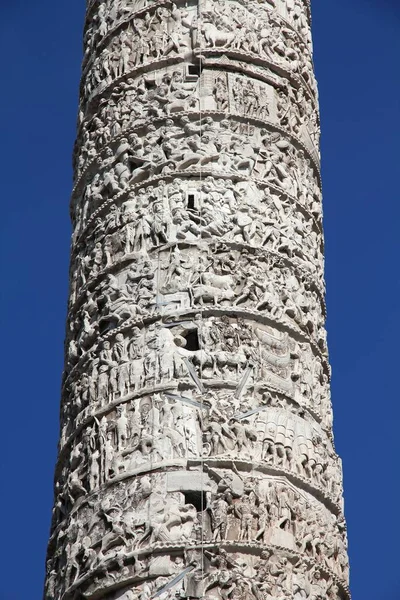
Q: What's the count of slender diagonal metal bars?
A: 5